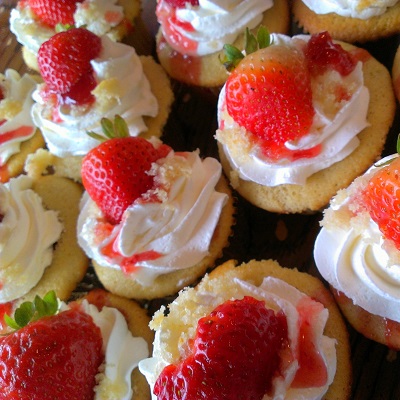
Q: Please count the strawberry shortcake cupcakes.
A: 11